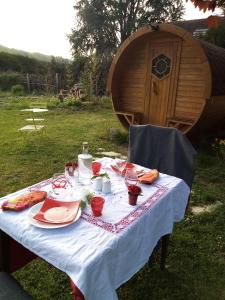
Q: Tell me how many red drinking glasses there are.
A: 2